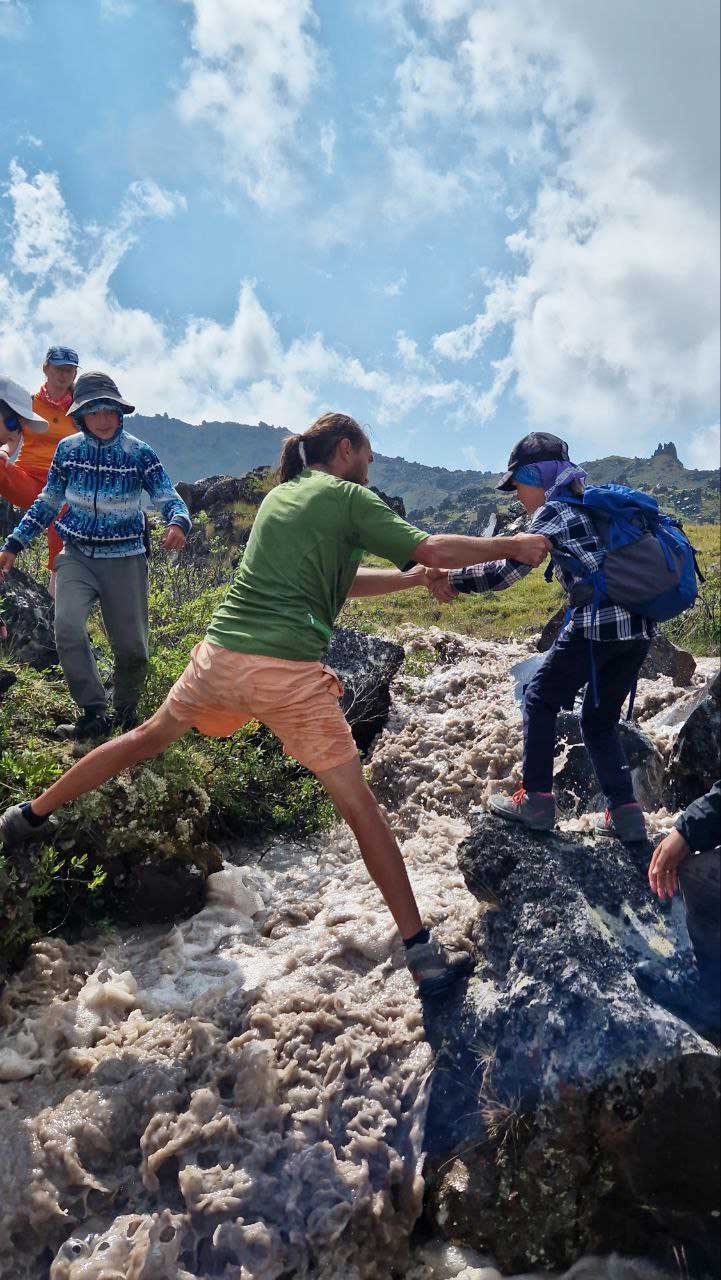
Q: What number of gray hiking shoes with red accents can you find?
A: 2